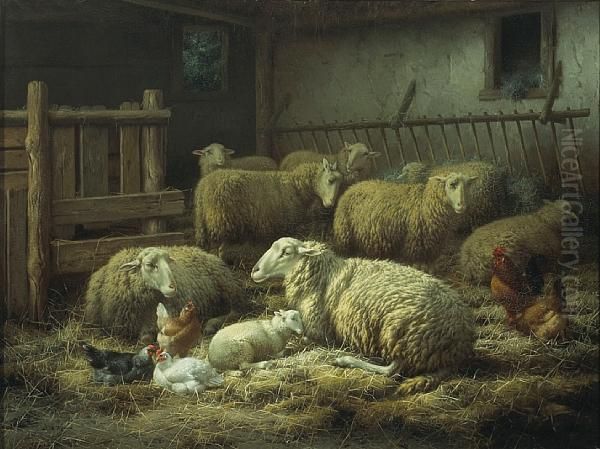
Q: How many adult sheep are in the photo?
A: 8